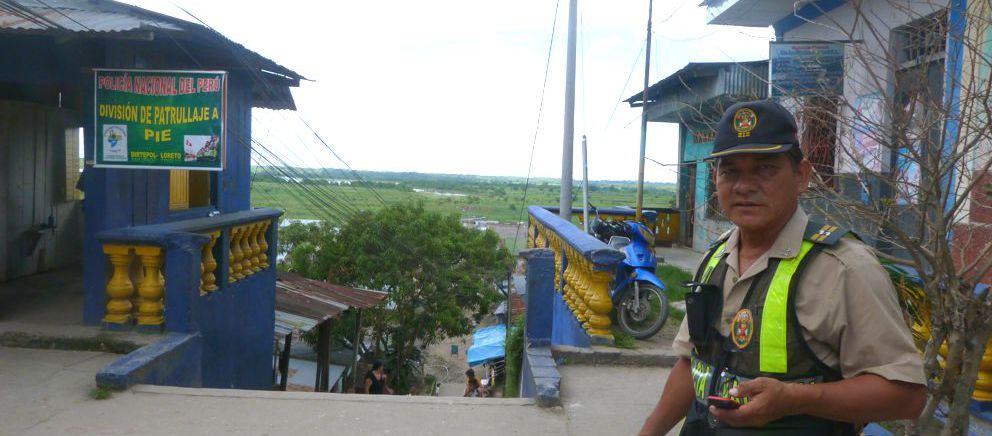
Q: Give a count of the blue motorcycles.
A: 1